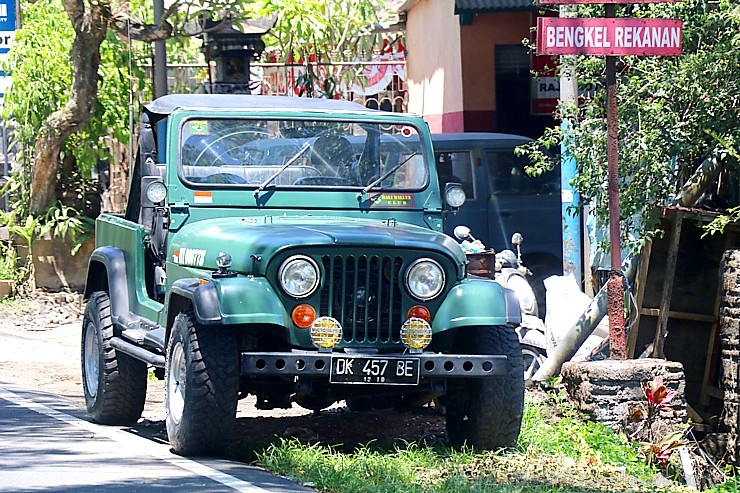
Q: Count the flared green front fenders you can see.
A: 2